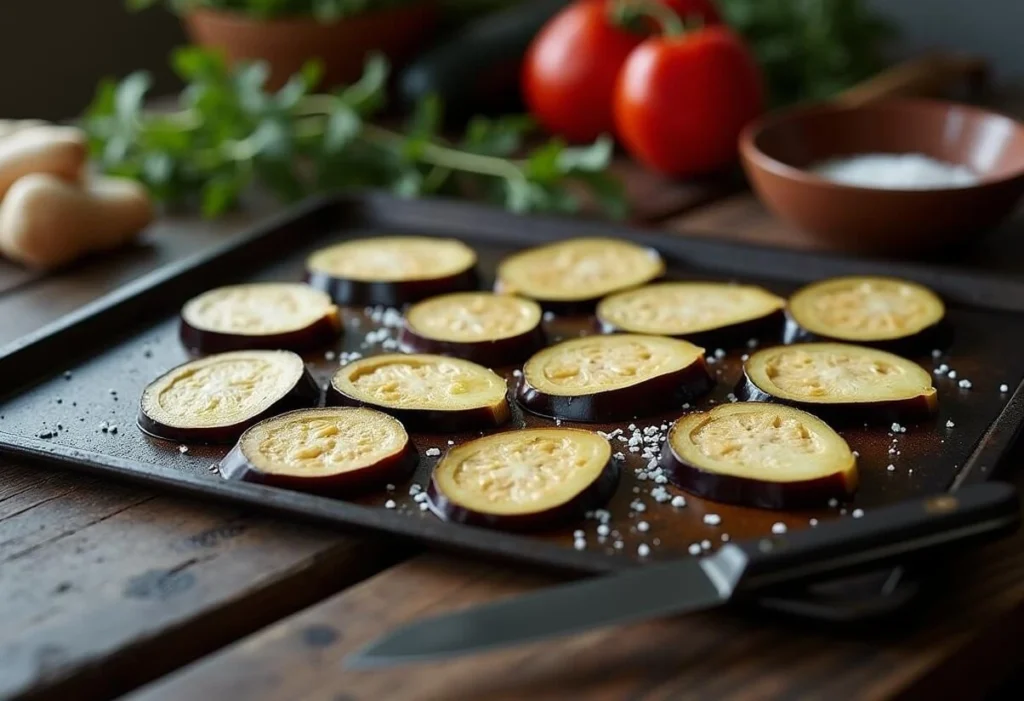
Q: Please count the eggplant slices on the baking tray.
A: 13